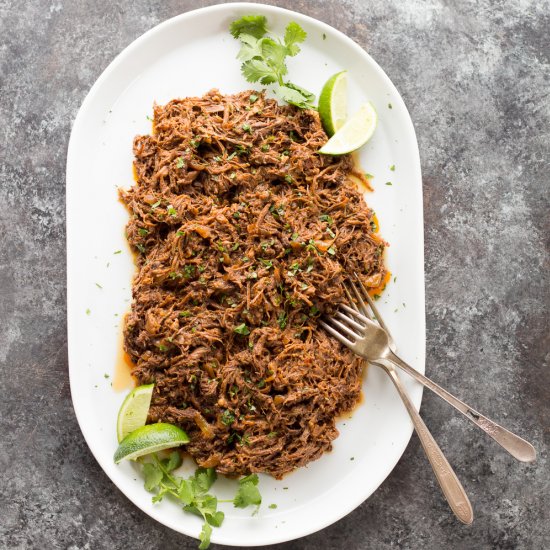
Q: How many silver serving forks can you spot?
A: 2